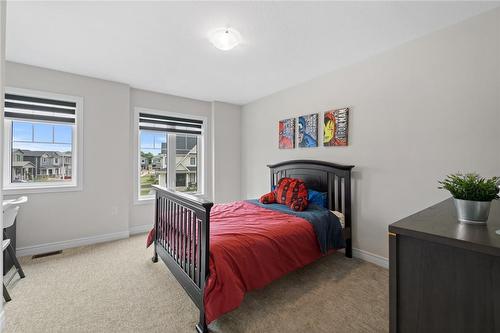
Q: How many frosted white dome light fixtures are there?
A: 1